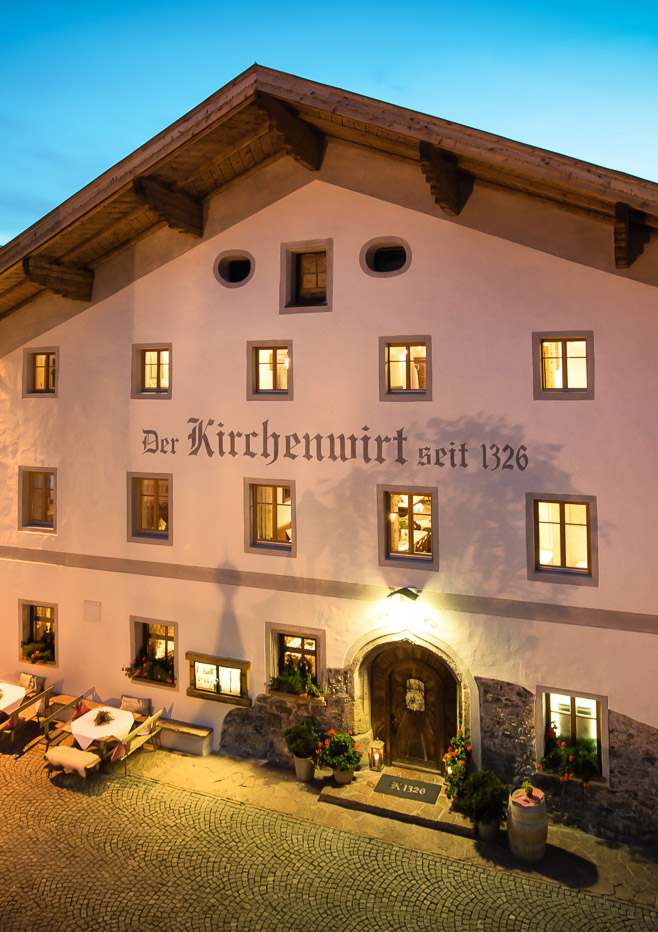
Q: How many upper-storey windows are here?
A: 13